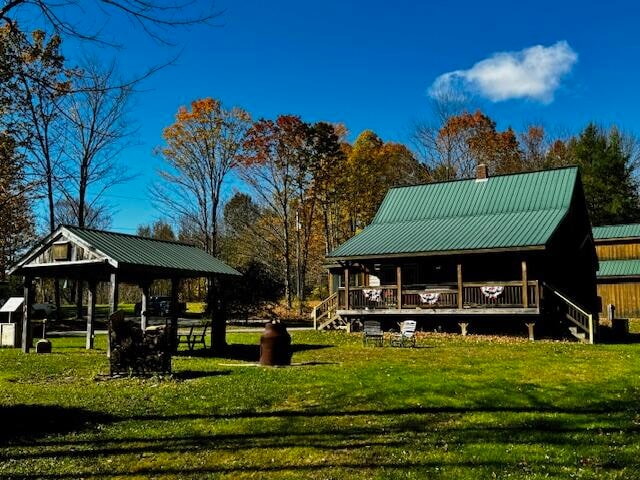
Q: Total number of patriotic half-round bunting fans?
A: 3